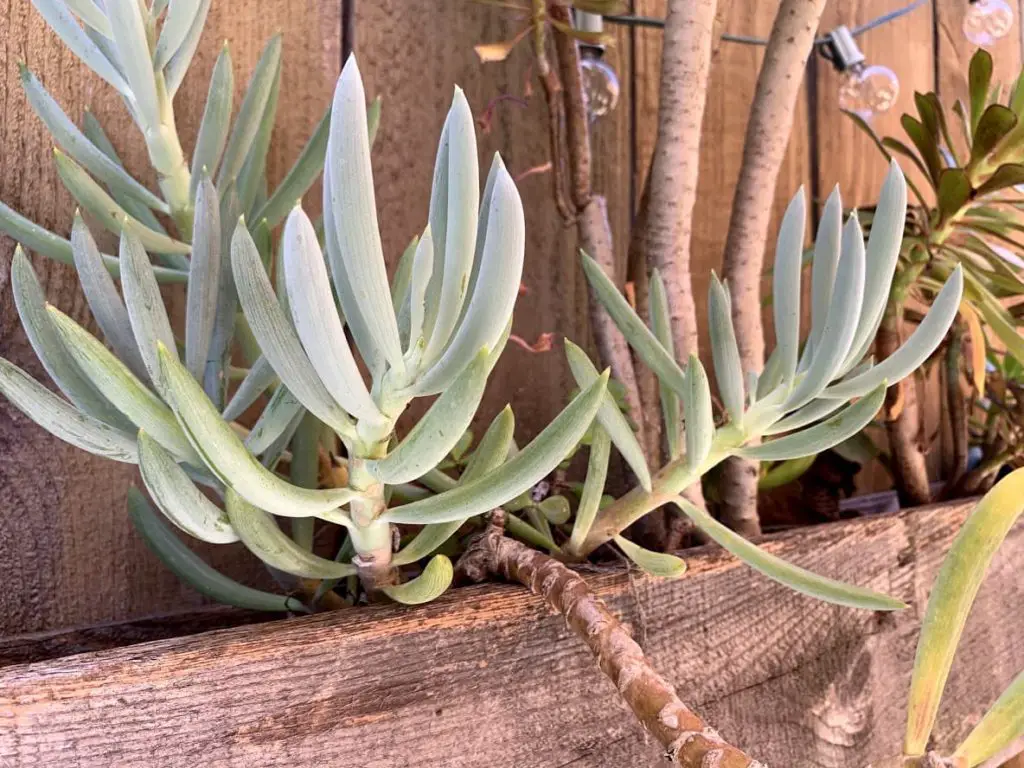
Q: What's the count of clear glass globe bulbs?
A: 3